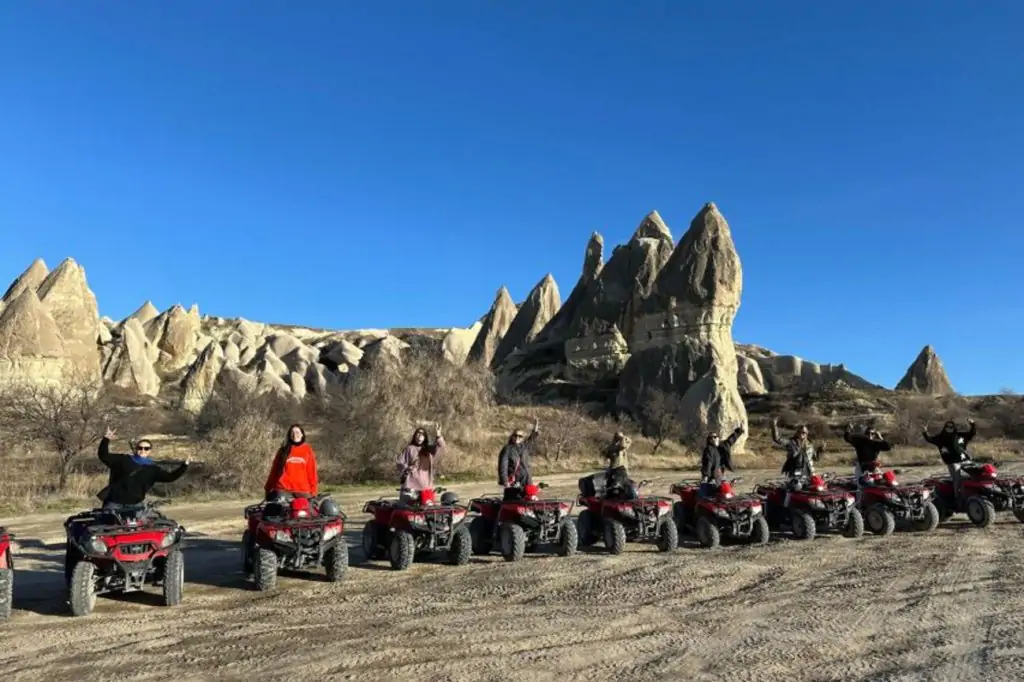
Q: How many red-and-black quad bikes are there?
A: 10